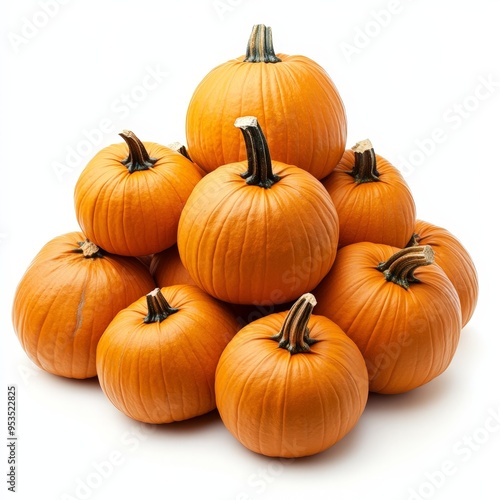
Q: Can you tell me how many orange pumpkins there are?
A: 11